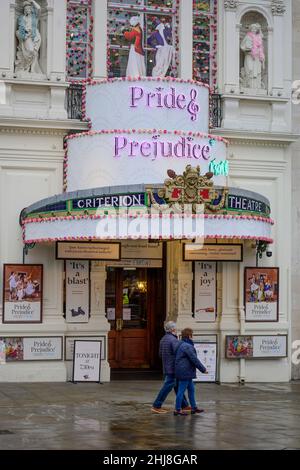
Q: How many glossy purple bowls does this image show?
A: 0